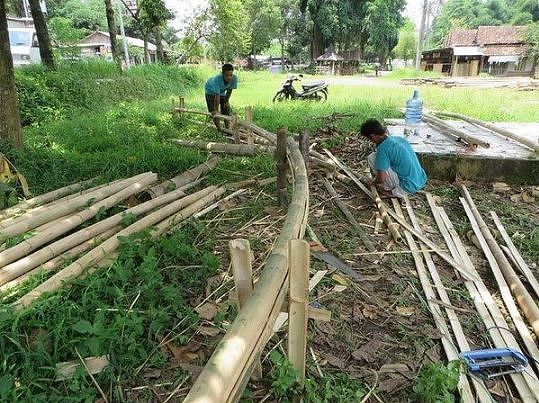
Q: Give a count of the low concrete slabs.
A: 1